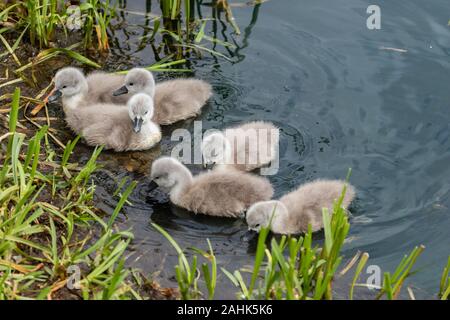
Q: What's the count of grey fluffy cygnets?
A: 6